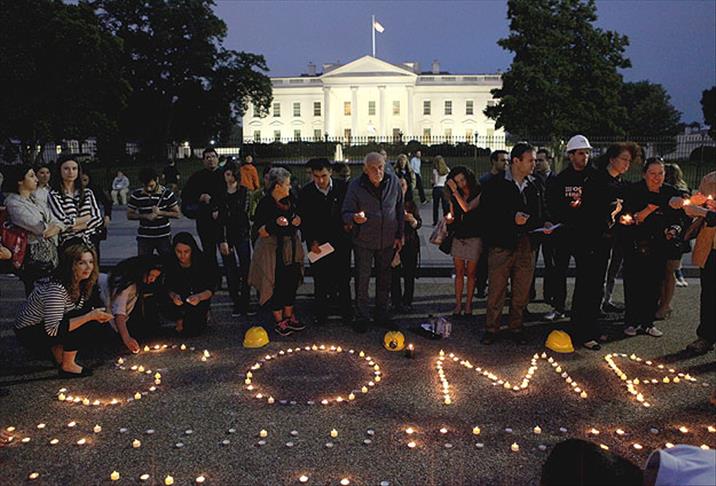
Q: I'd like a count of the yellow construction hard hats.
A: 3